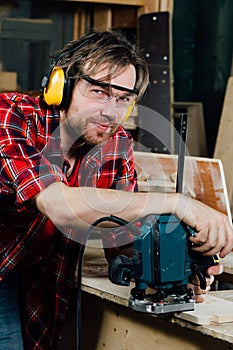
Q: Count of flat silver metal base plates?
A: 1